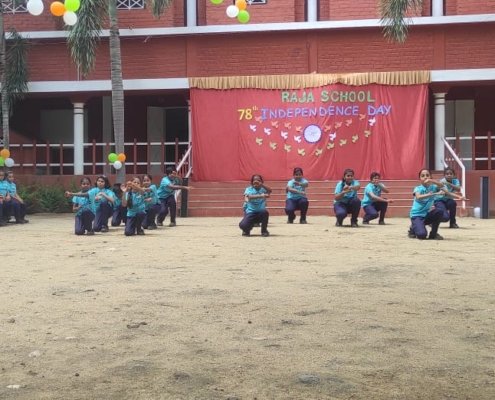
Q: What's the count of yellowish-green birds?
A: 9